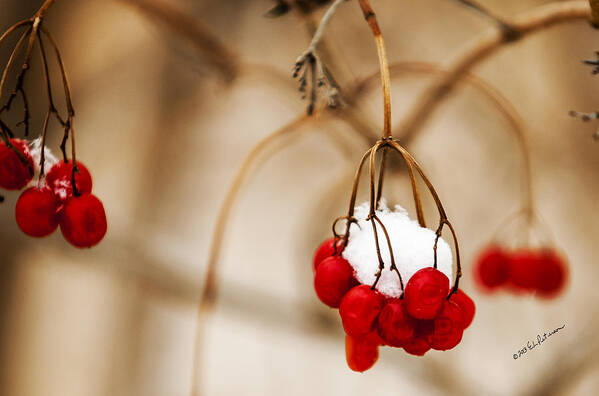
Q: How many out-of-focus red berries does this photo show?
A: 3